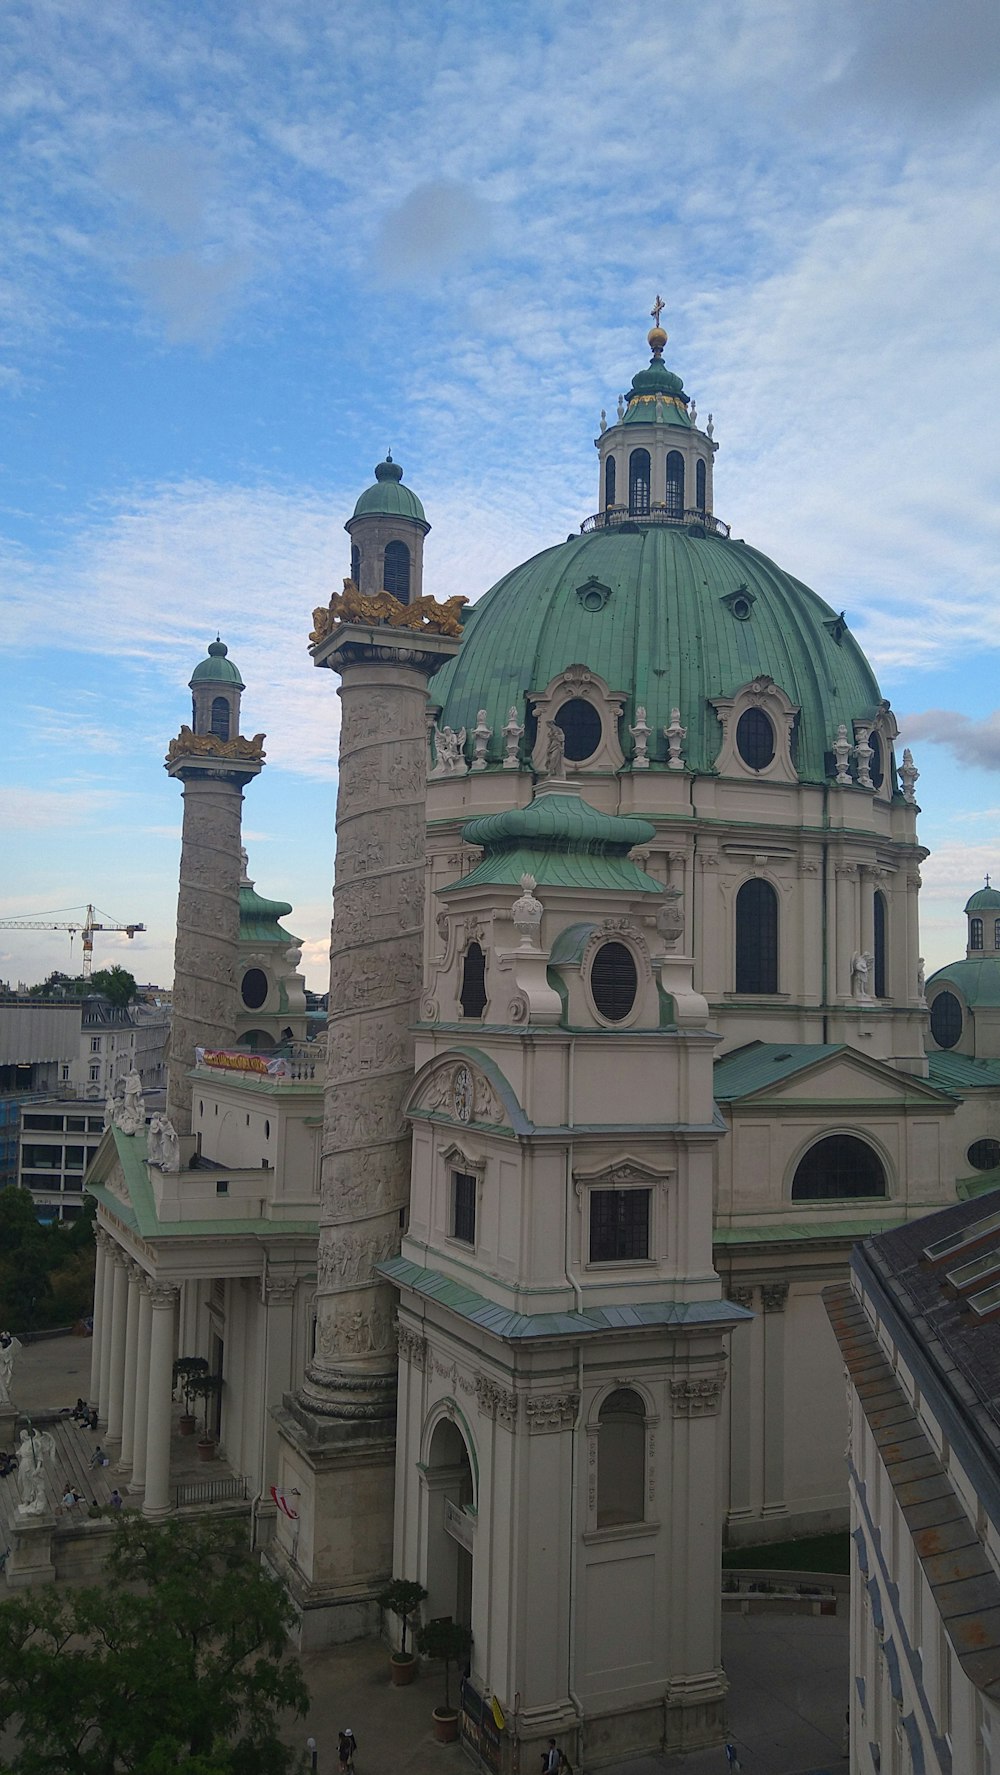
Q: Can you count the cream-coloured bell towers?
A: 2